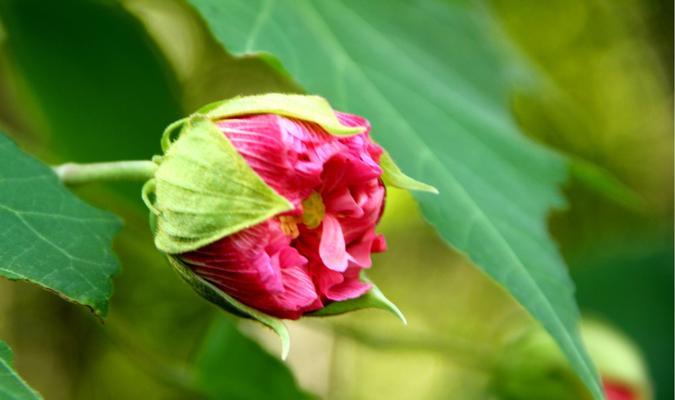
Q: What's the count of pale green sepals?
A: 5